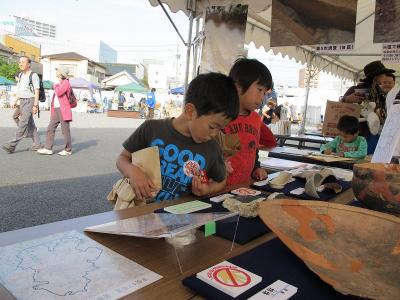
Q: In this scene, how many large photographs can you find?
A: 3